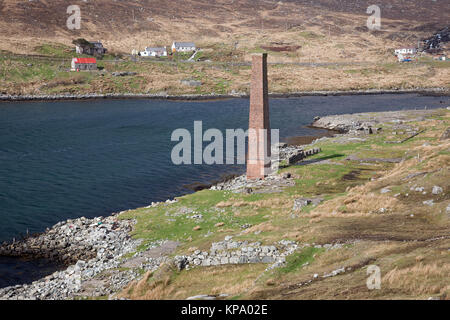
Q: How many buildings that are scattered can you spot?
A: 5